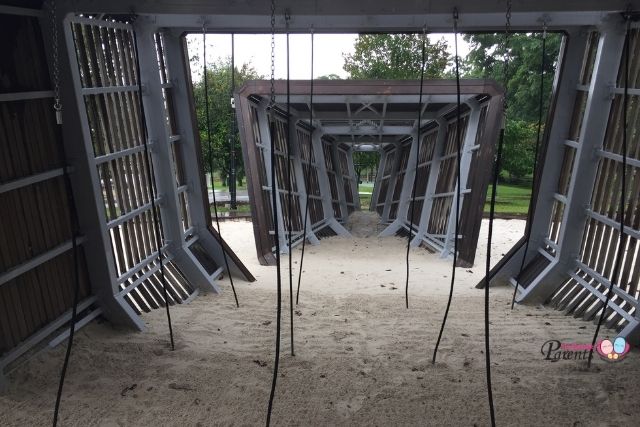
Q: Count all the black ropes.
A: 11